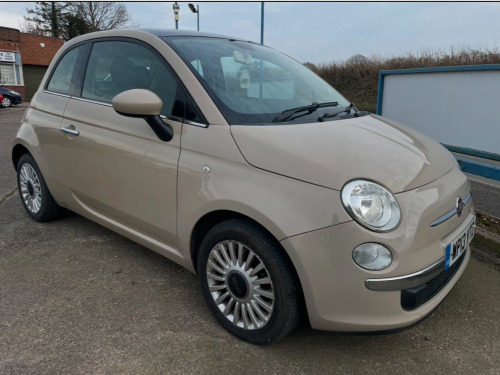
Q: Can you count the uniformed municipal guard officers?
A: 0